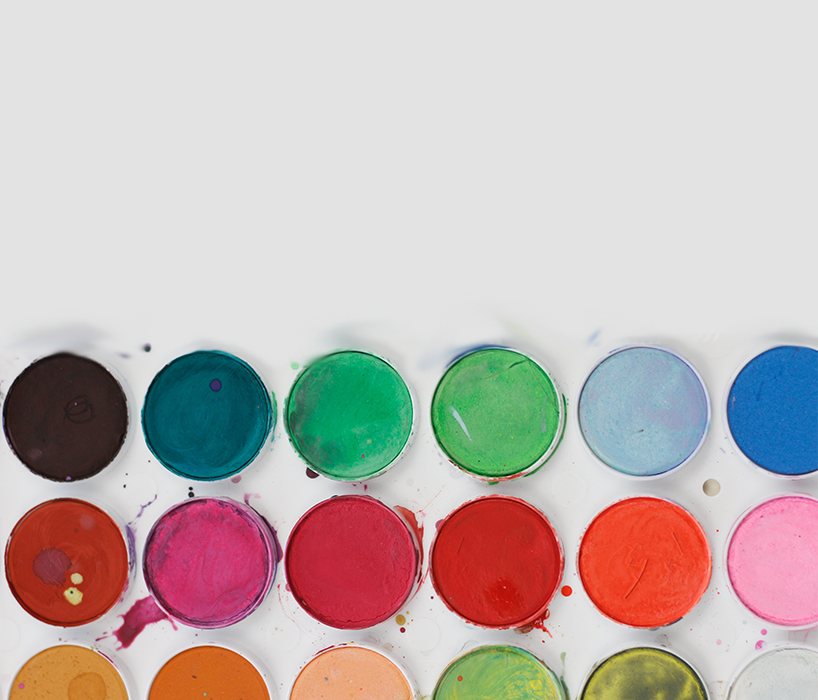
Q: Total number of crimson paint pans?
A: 1